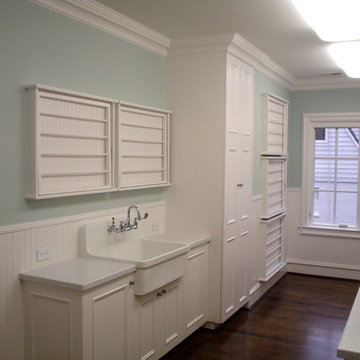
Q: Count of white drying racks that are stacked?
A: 3